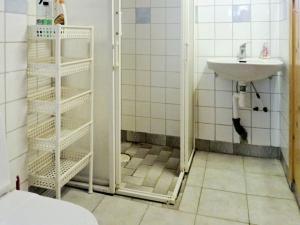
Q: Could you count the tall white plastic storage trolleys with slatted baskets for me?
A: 1